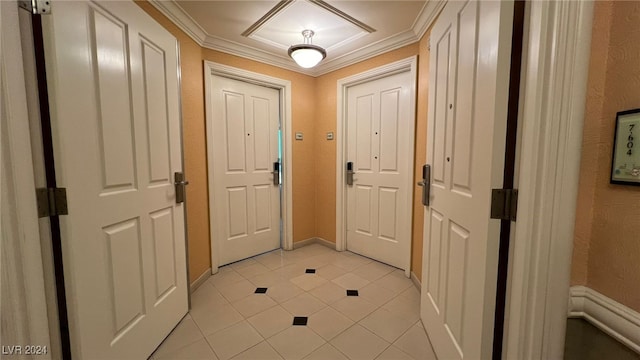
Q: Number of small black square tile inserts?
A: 4